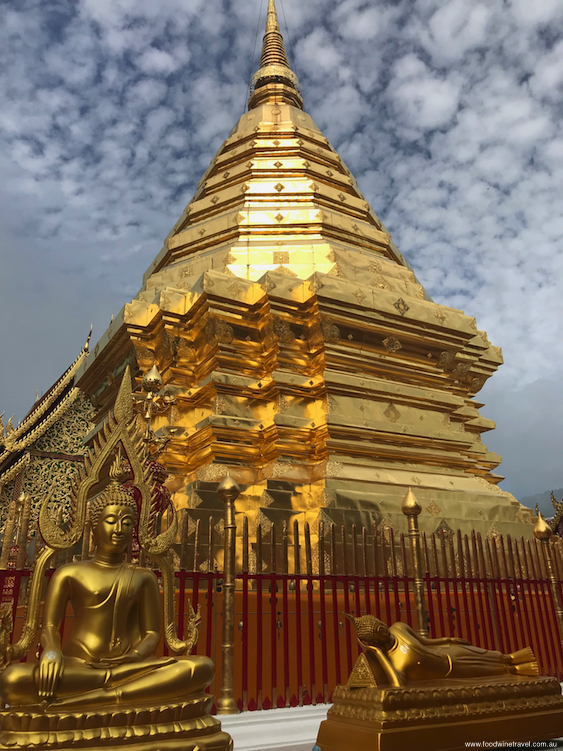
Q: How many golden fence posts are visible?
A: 3